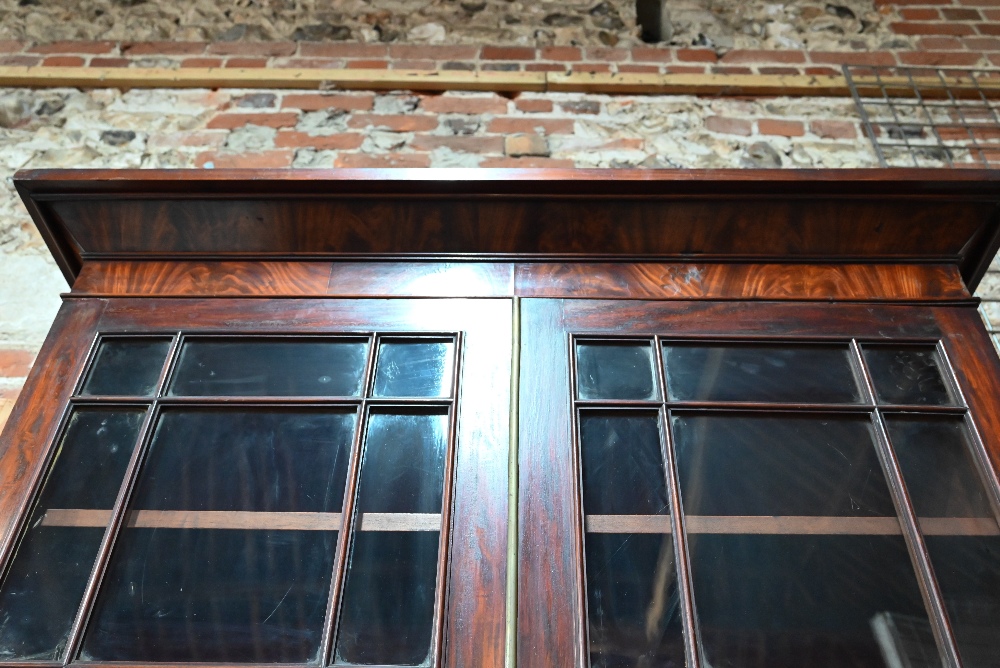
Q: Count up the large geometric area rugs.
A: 0